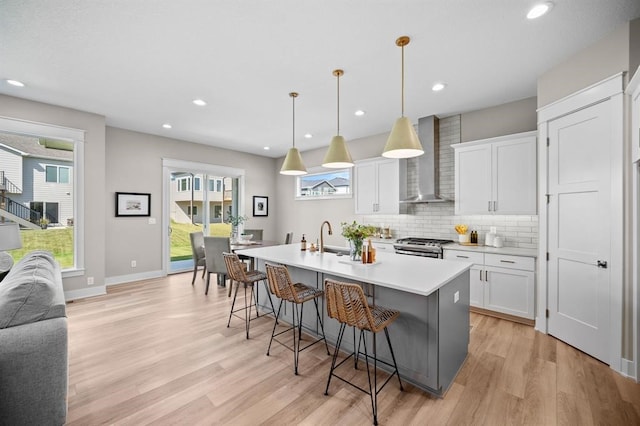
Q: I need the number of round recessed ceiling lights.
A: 8